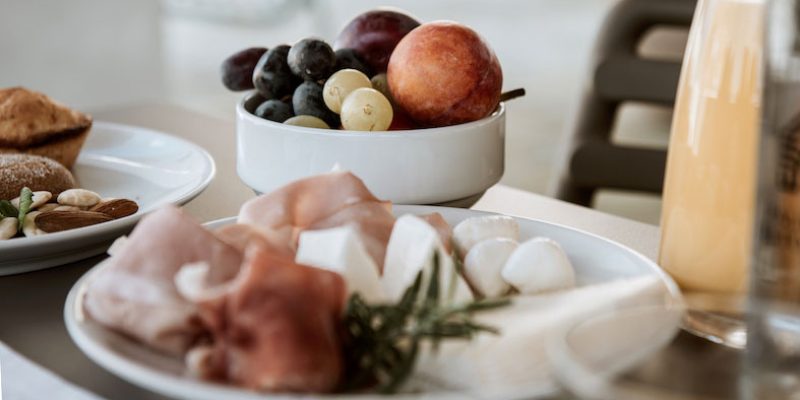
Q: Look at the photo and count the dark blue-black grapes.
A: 6